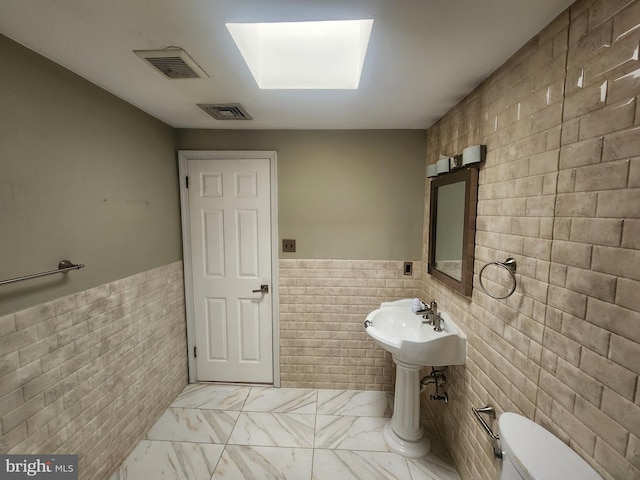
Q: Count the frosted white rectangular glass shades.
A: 3